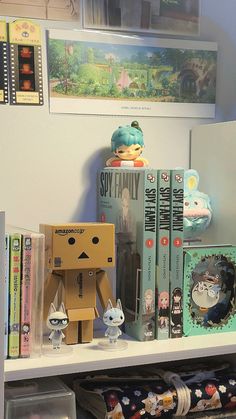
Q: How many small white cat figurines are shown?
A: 2